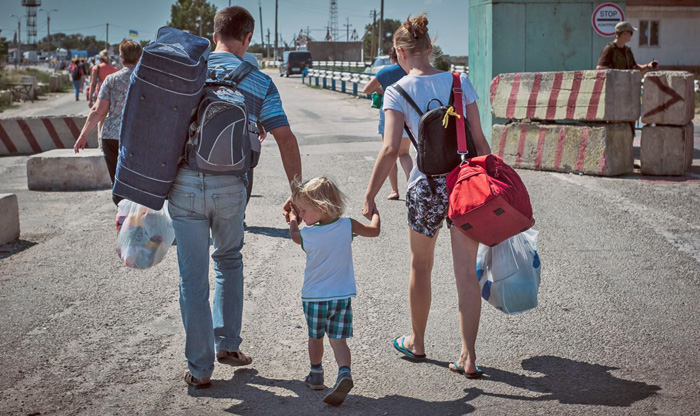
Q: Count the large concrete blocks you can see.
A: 7